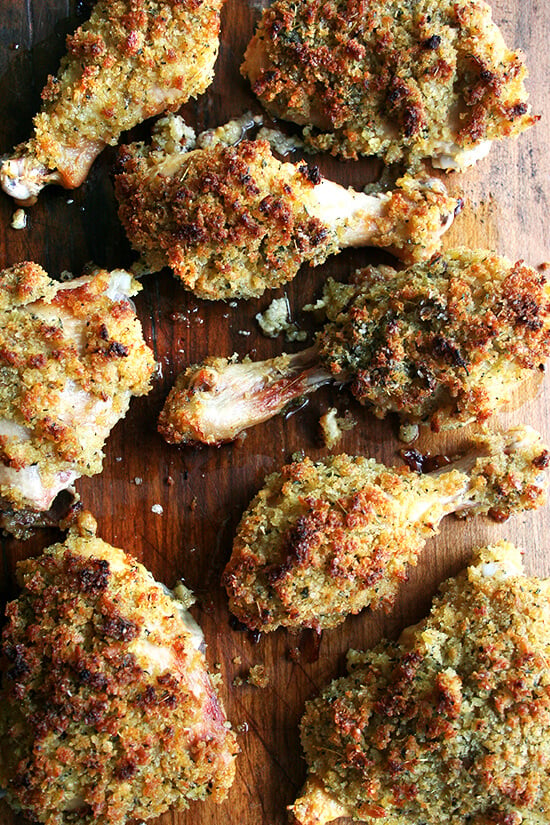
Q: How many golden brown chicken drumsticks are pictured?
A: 4